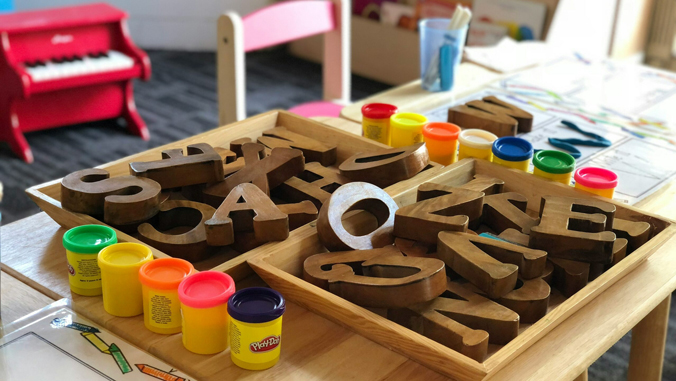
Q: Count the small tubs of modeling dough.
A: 12